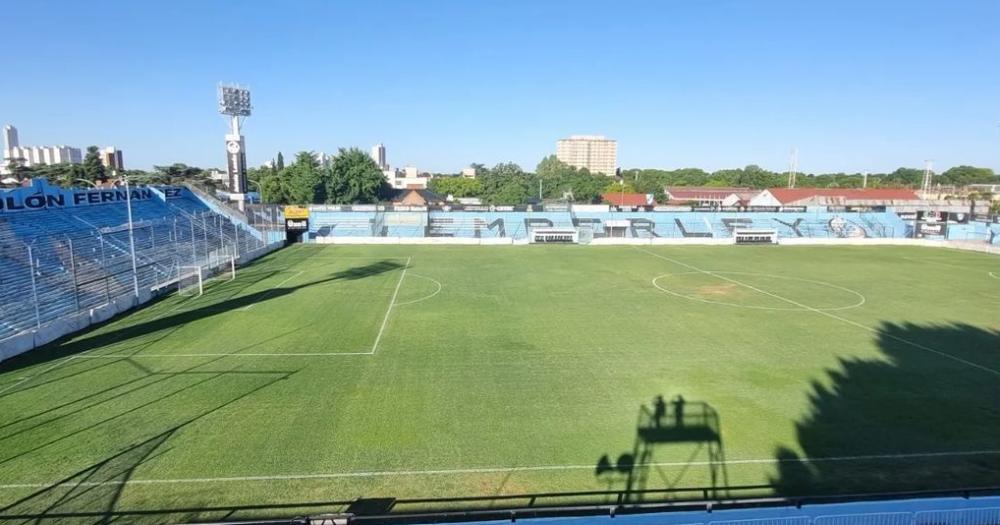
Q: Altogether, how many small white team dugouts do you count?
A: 2